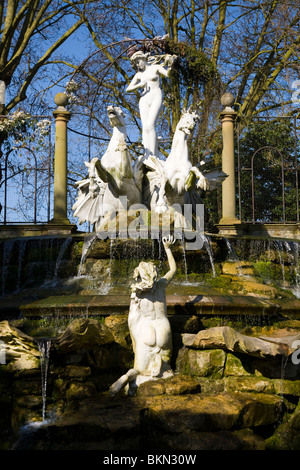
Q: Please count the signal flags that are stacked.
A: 0